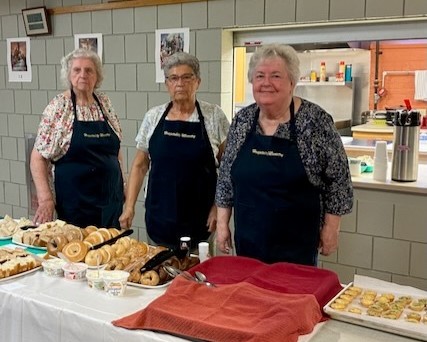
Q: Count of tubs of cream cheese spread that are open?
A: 4